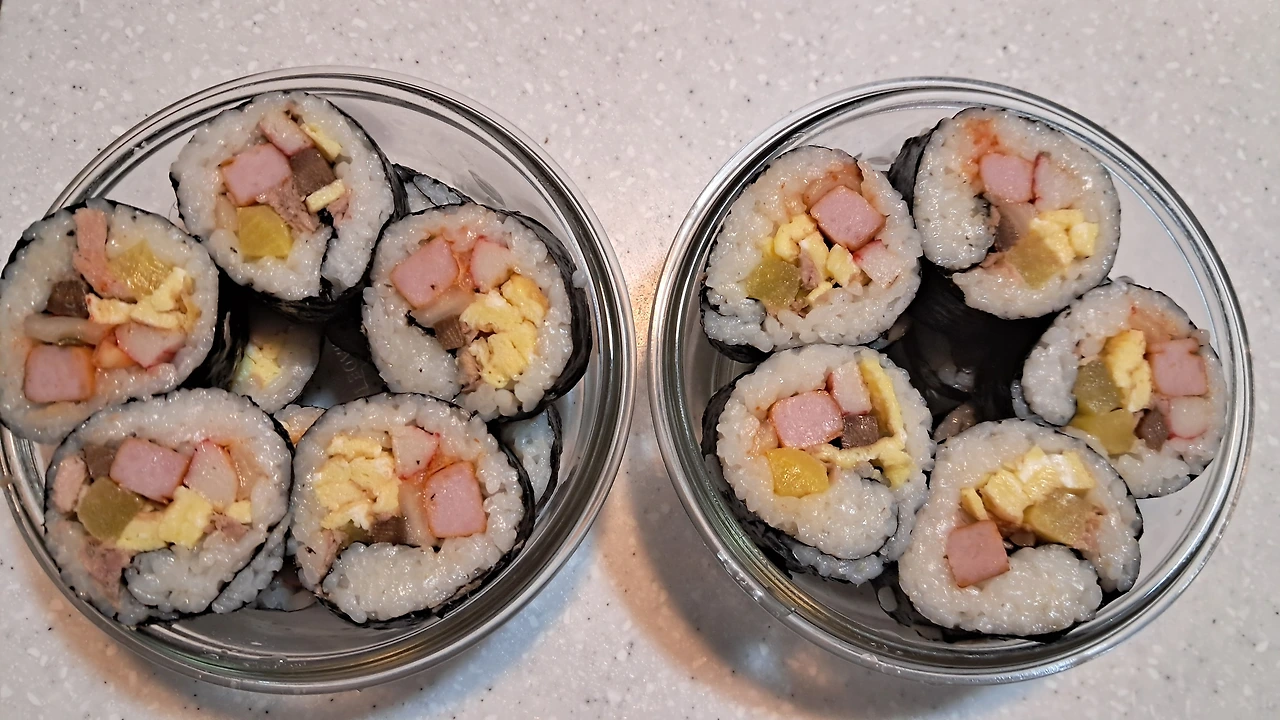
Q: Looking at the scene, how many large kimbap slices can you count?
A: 10